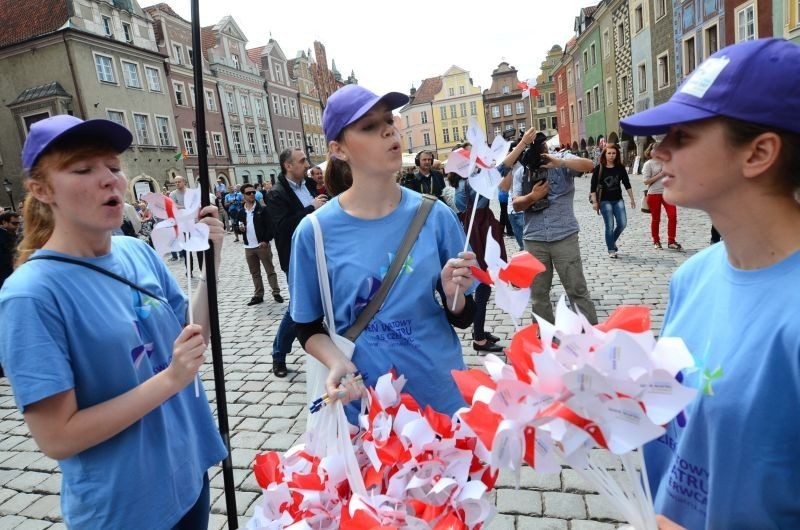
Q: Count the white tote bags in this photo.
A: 1